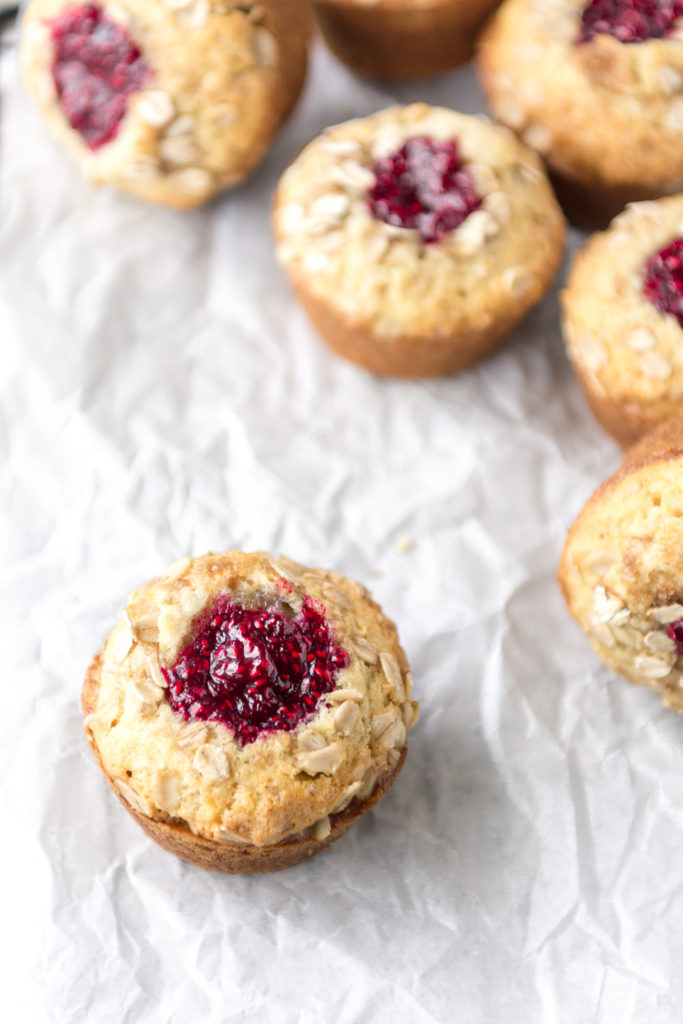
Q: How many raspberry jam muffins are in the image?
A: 7